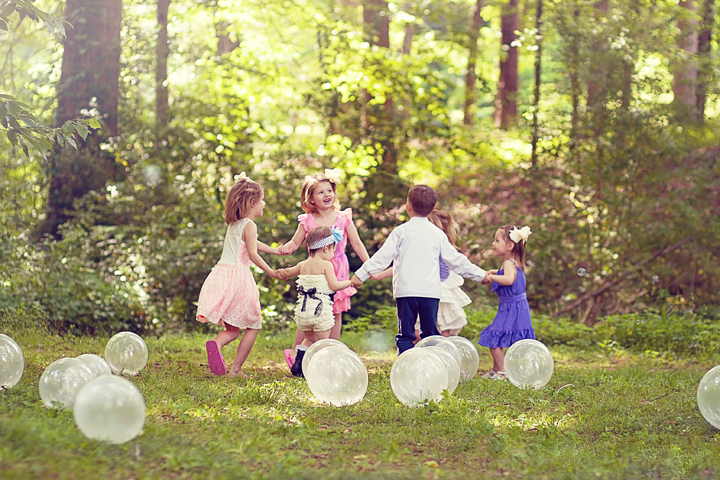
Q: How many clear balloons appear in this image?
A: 13